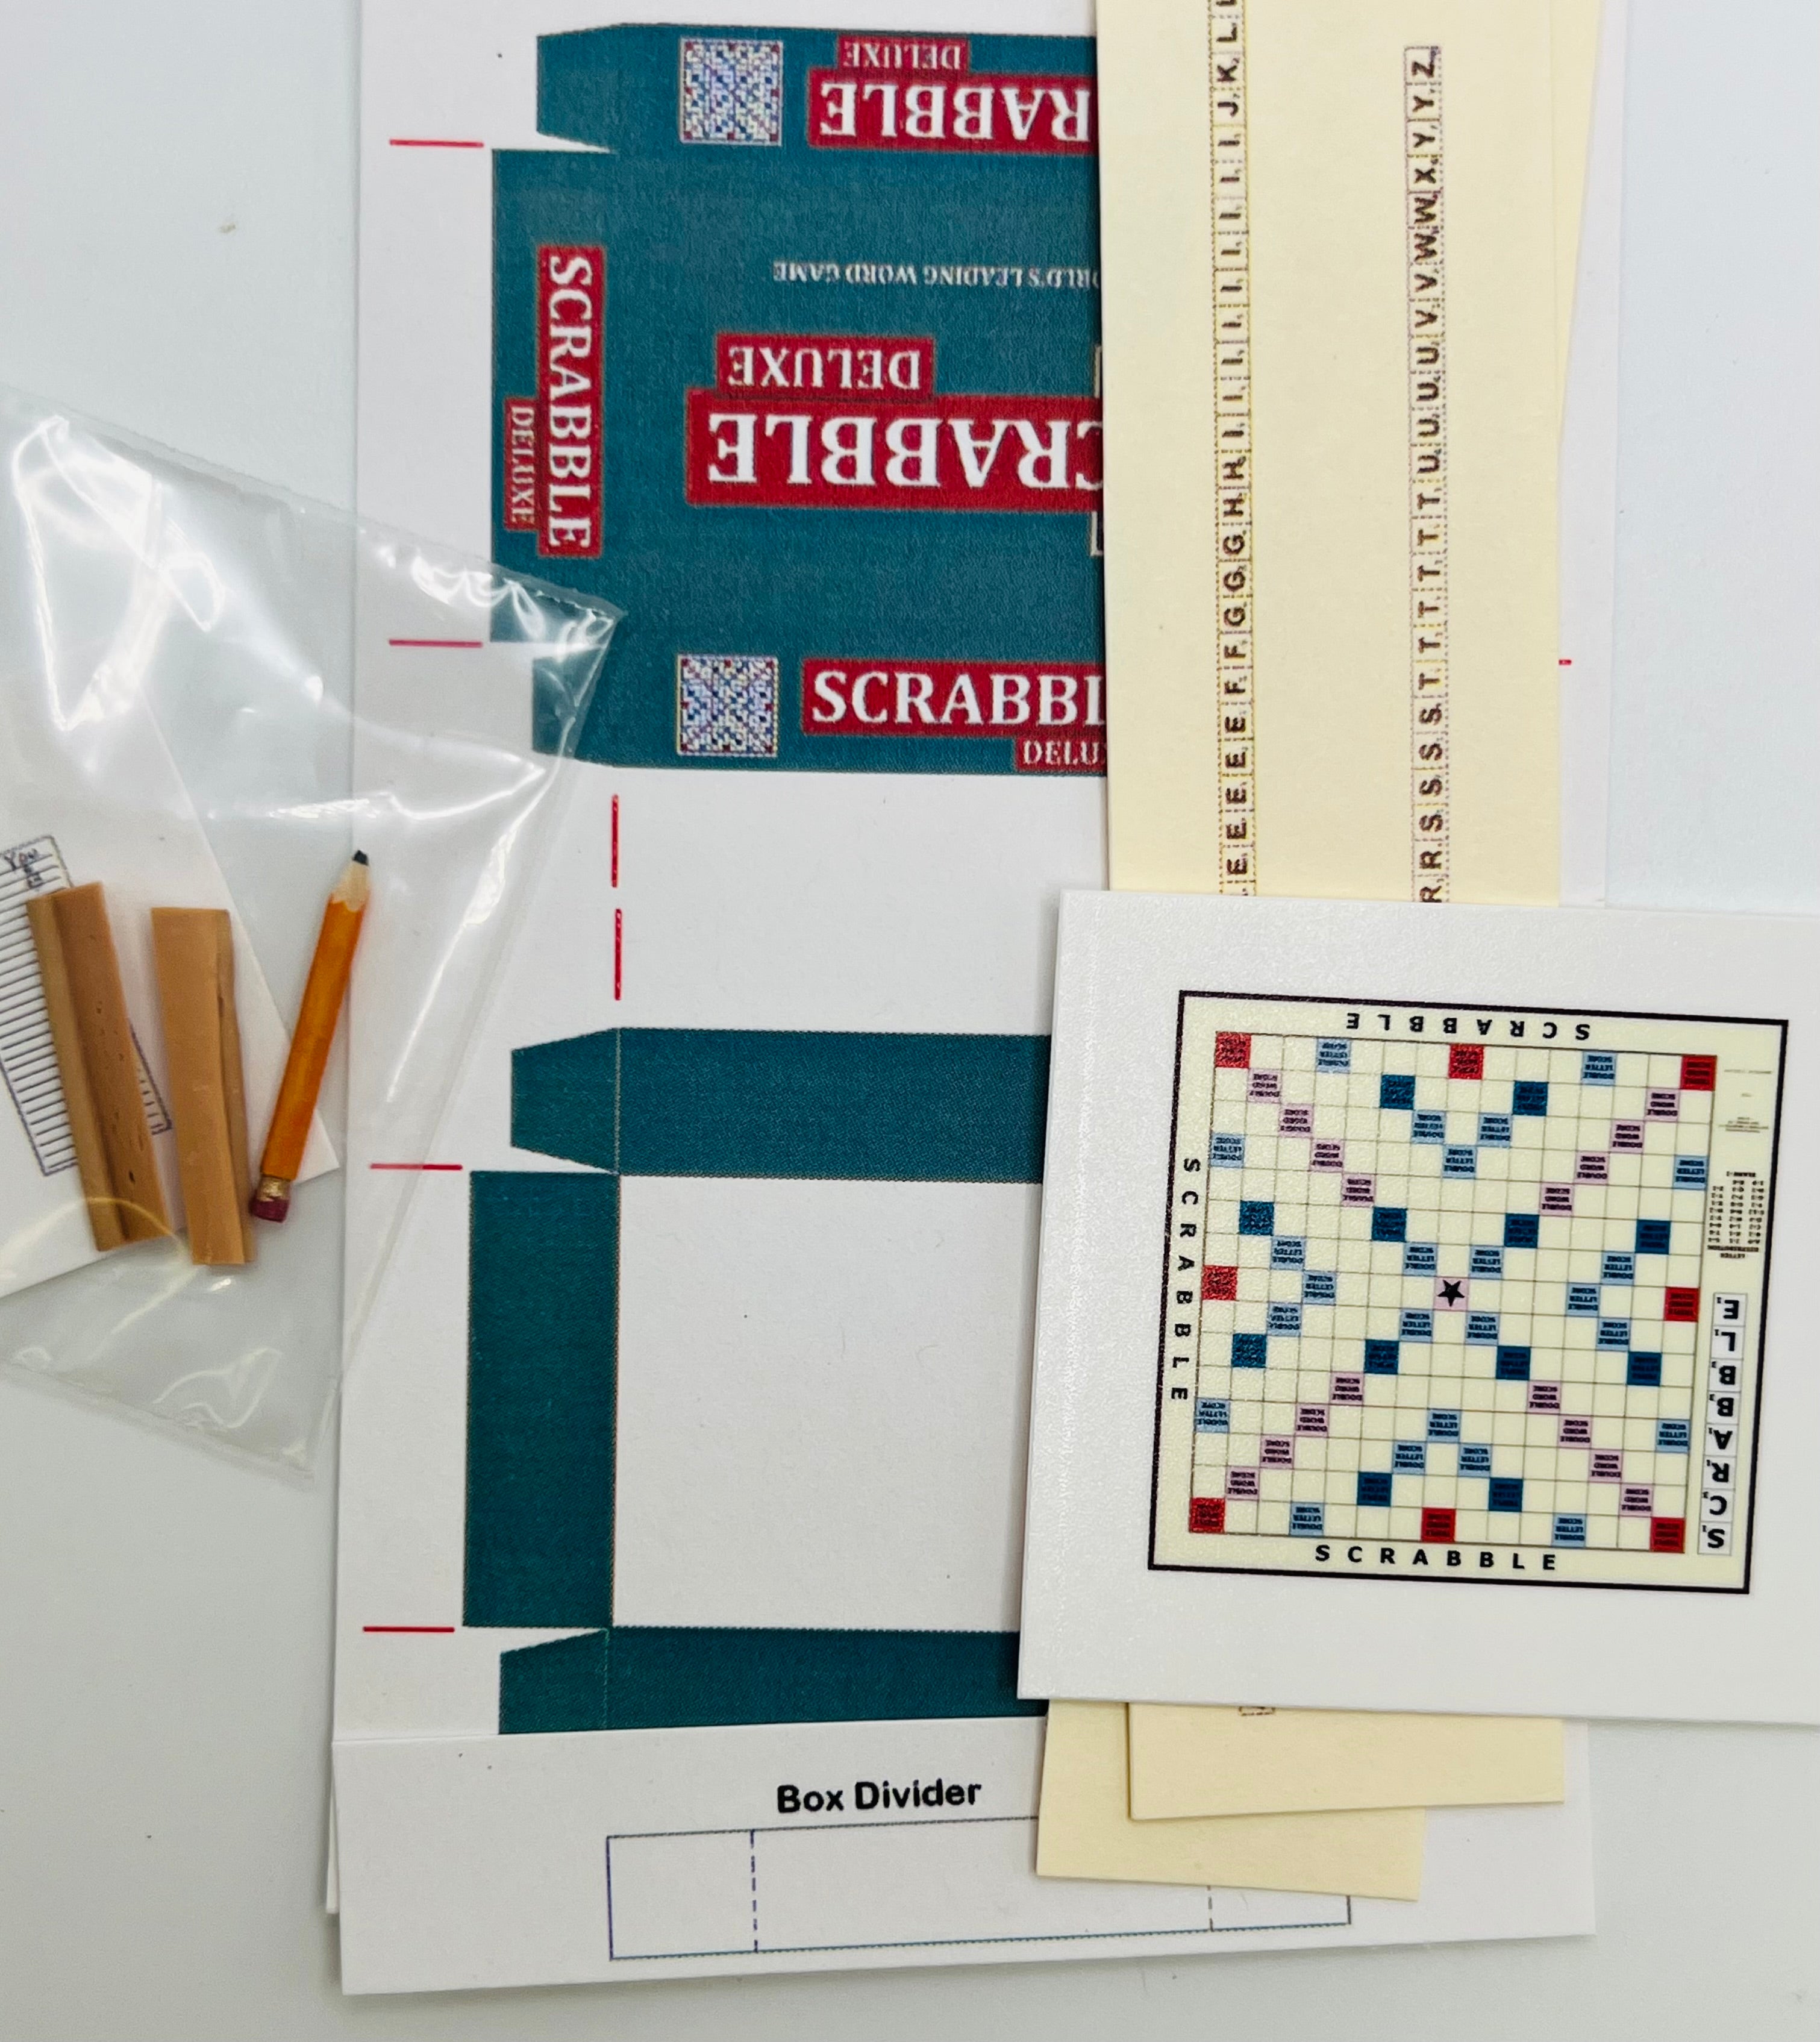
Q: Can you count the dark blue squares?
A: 12